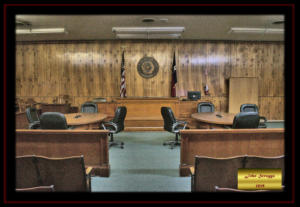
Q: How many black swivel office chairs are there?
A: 8